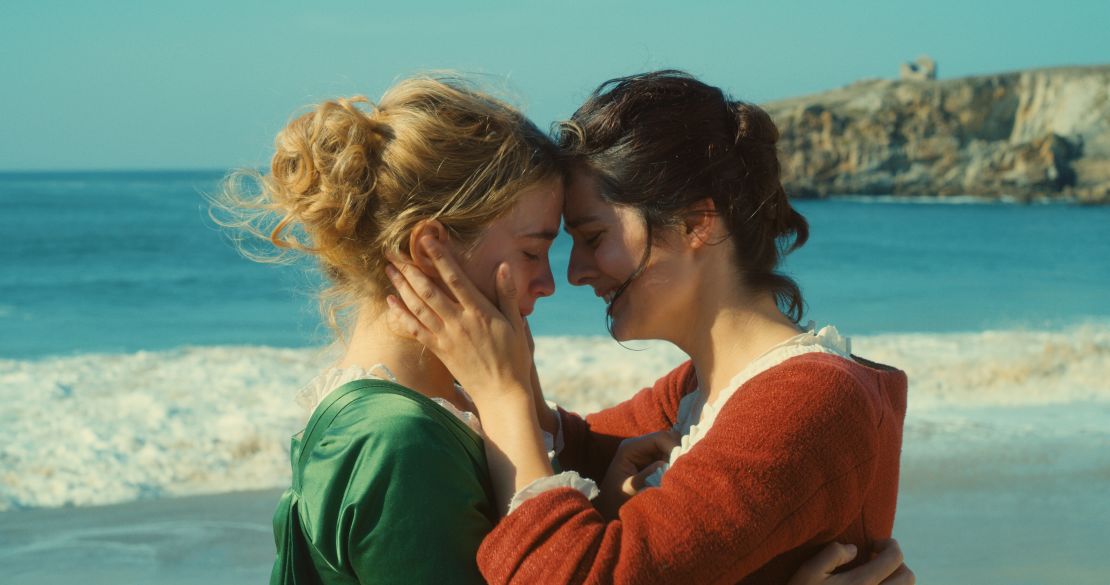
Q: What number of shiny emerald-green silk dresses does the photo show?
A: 1